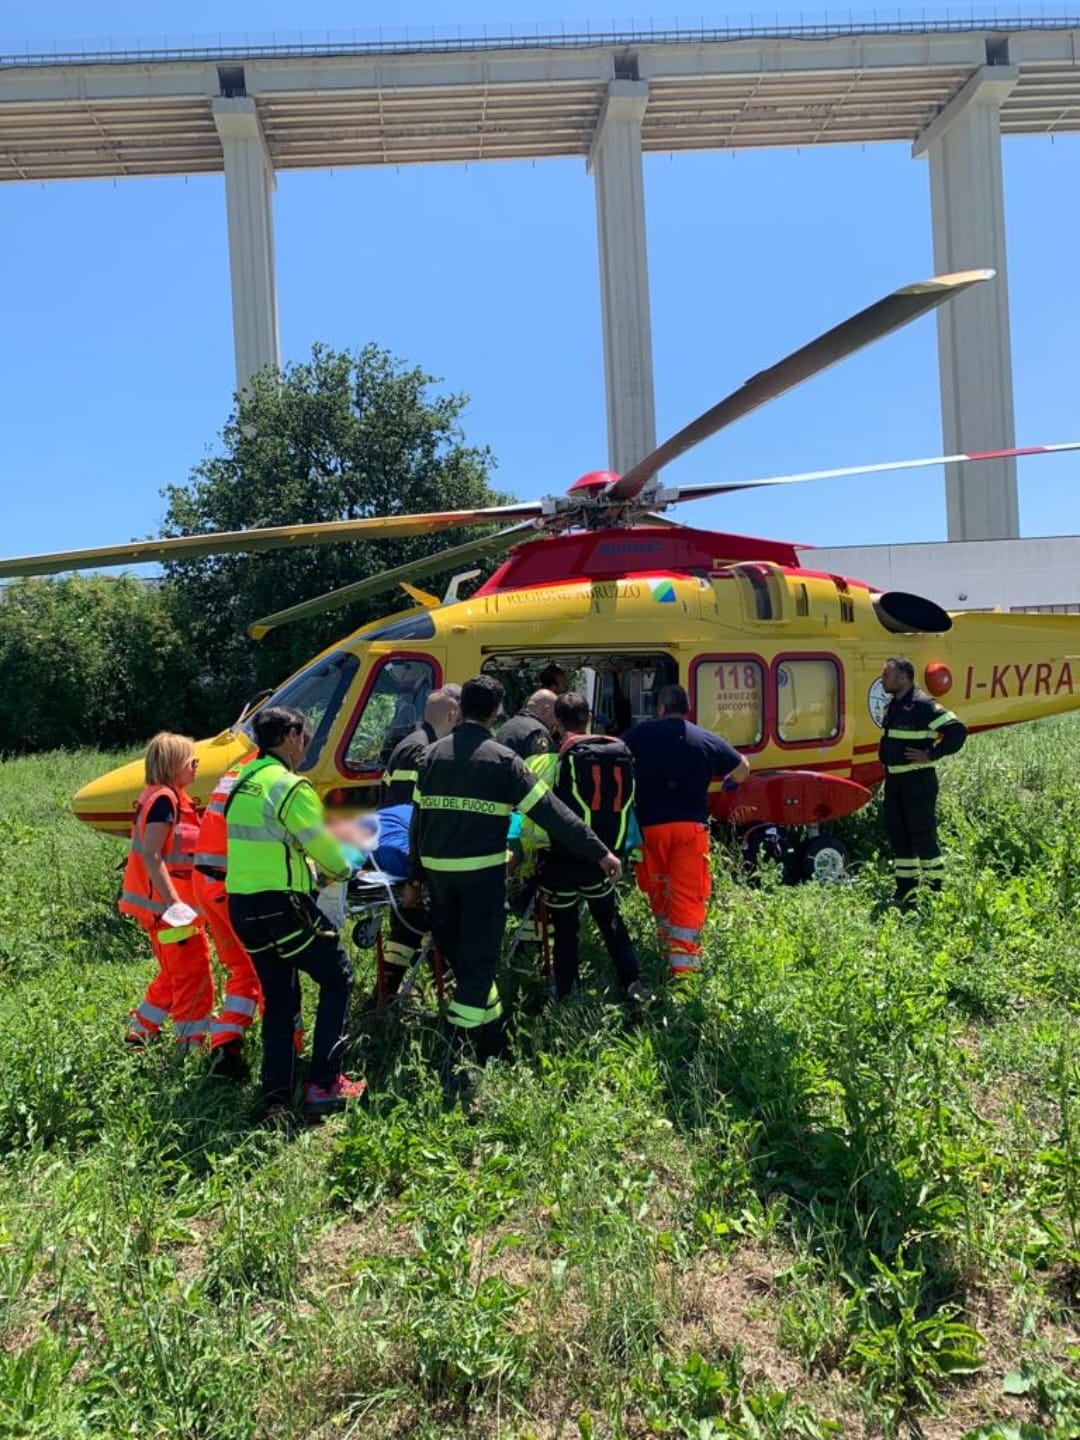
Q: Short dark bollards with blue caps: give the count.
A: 0